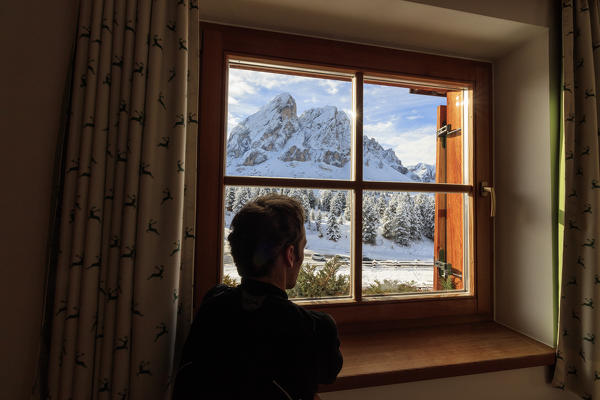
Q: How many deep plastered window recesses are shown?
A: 1